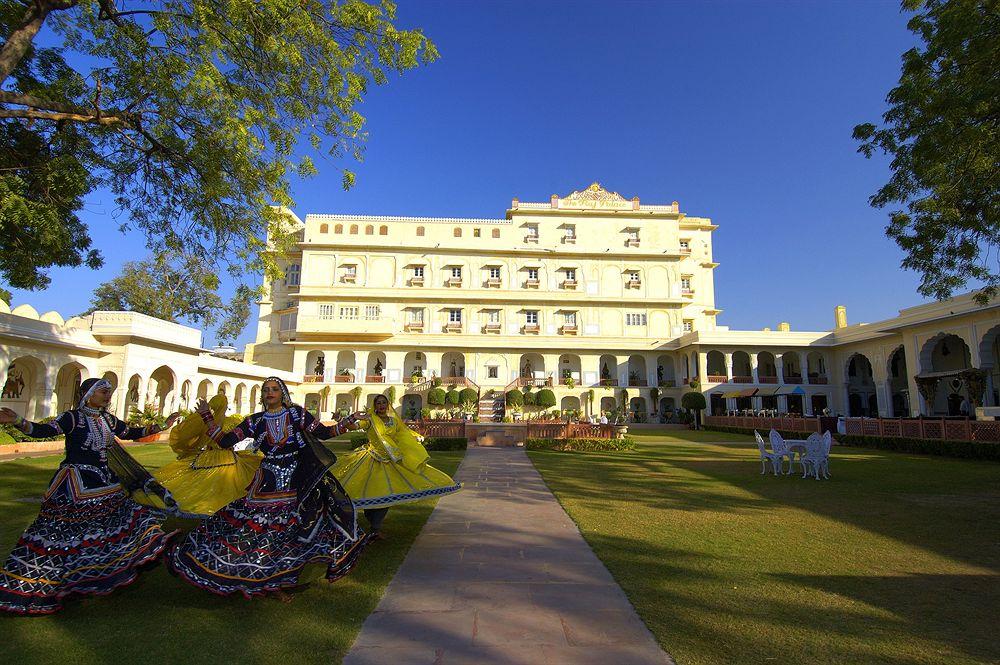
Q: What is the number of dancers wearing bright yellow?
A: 2